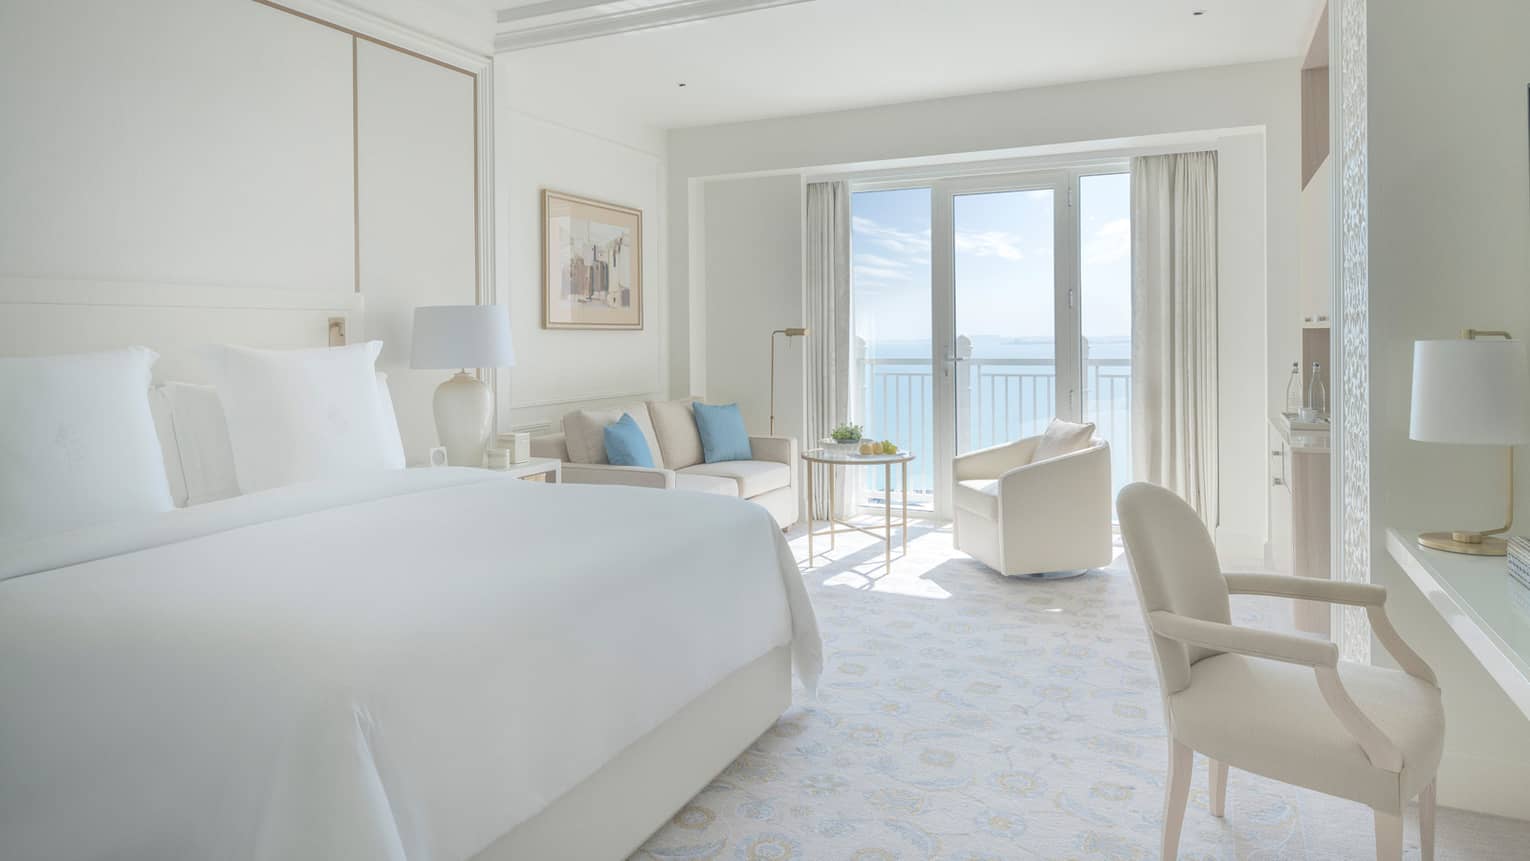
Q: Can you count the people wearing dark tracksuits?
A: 0